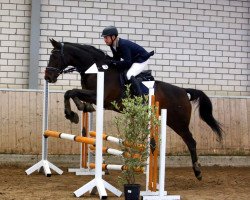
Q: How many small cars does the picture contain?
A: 0